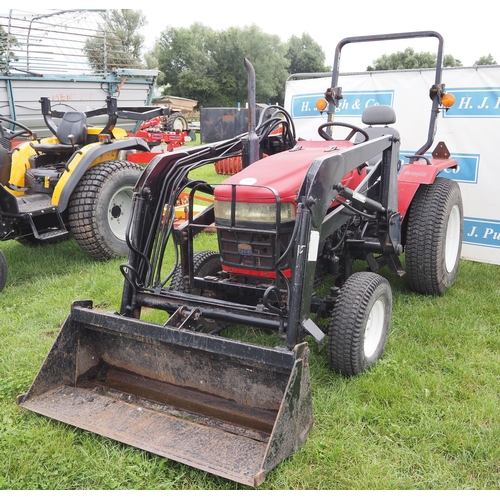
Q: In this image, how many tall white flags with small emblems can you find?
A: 0